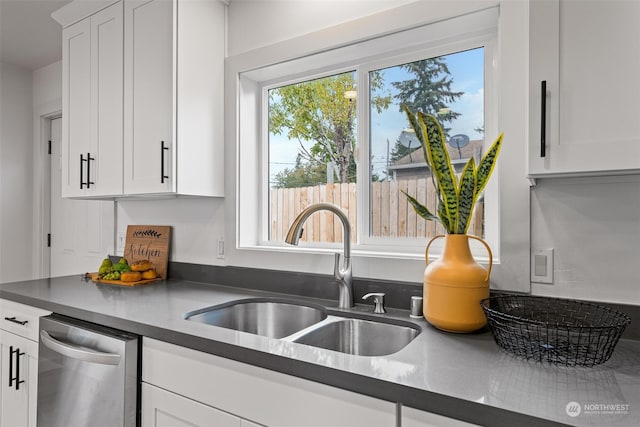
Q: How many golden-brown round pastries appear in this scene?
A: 3